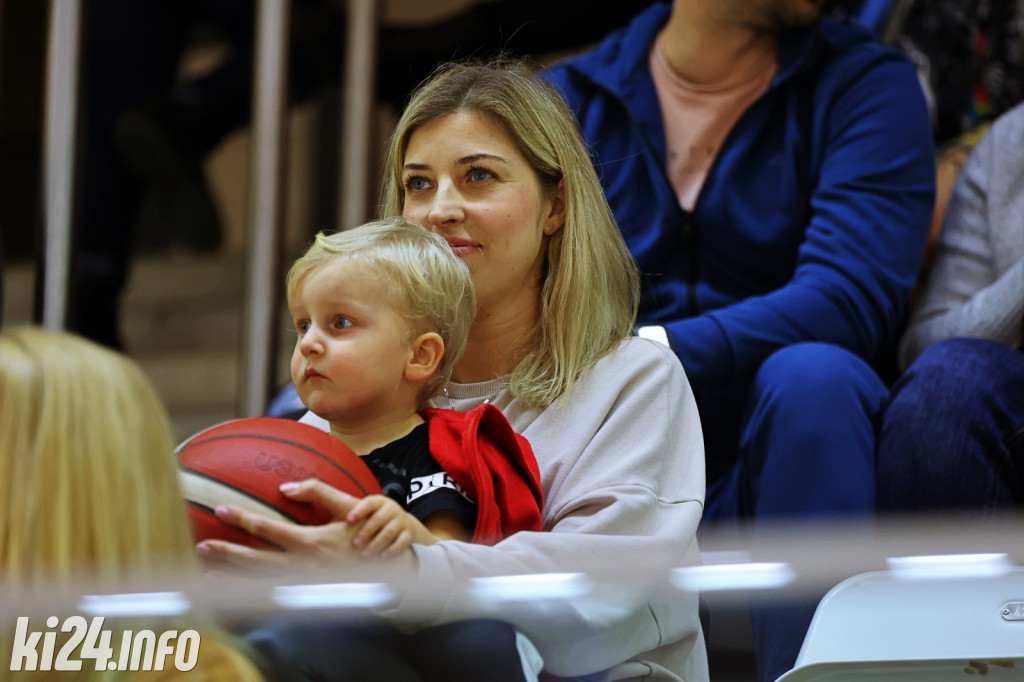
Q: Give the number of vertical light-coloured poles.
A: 3